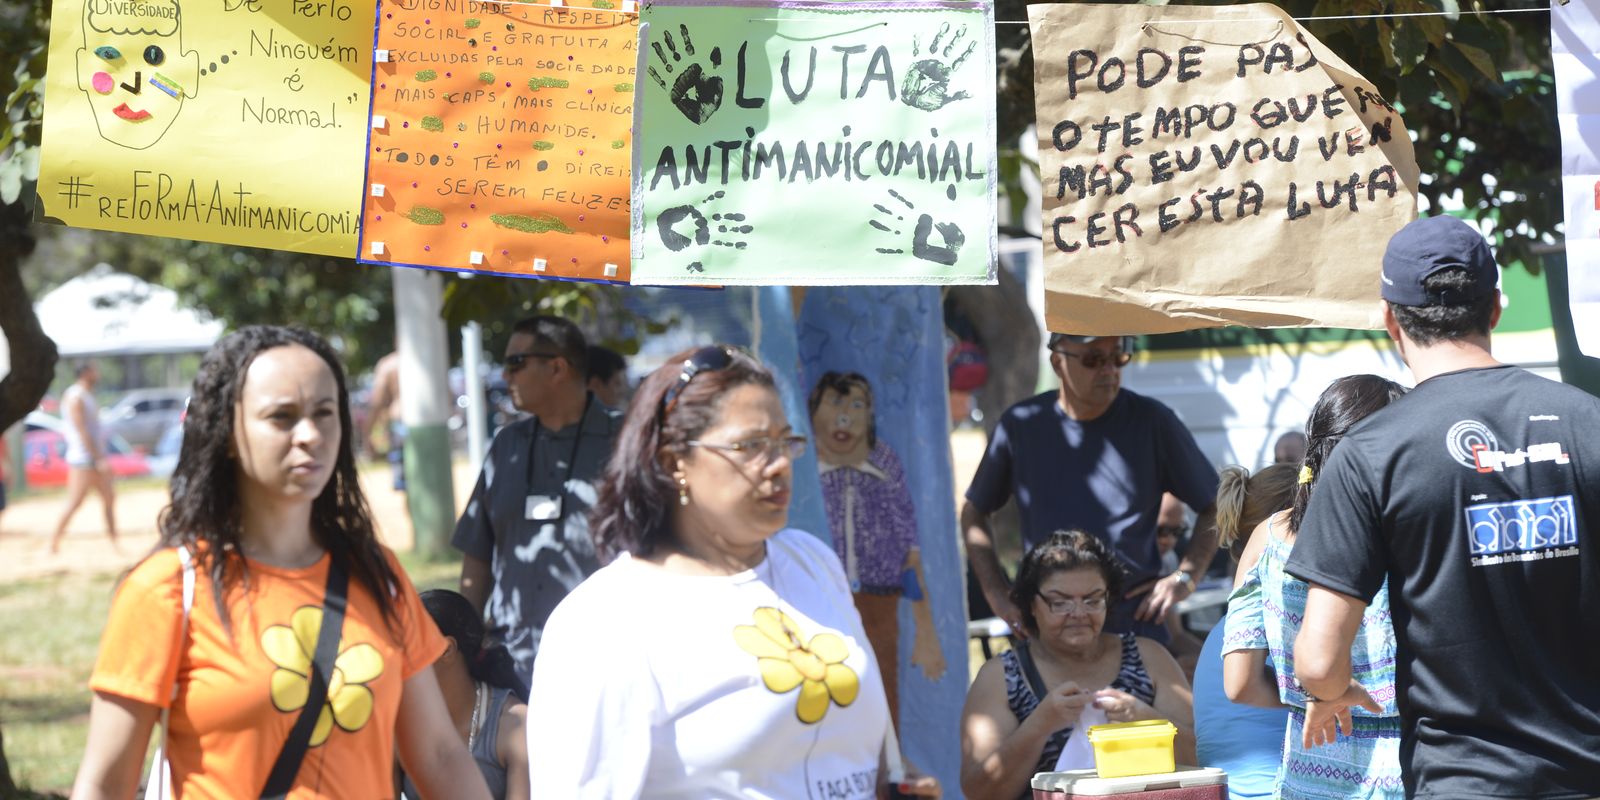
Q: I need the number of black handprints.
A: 4